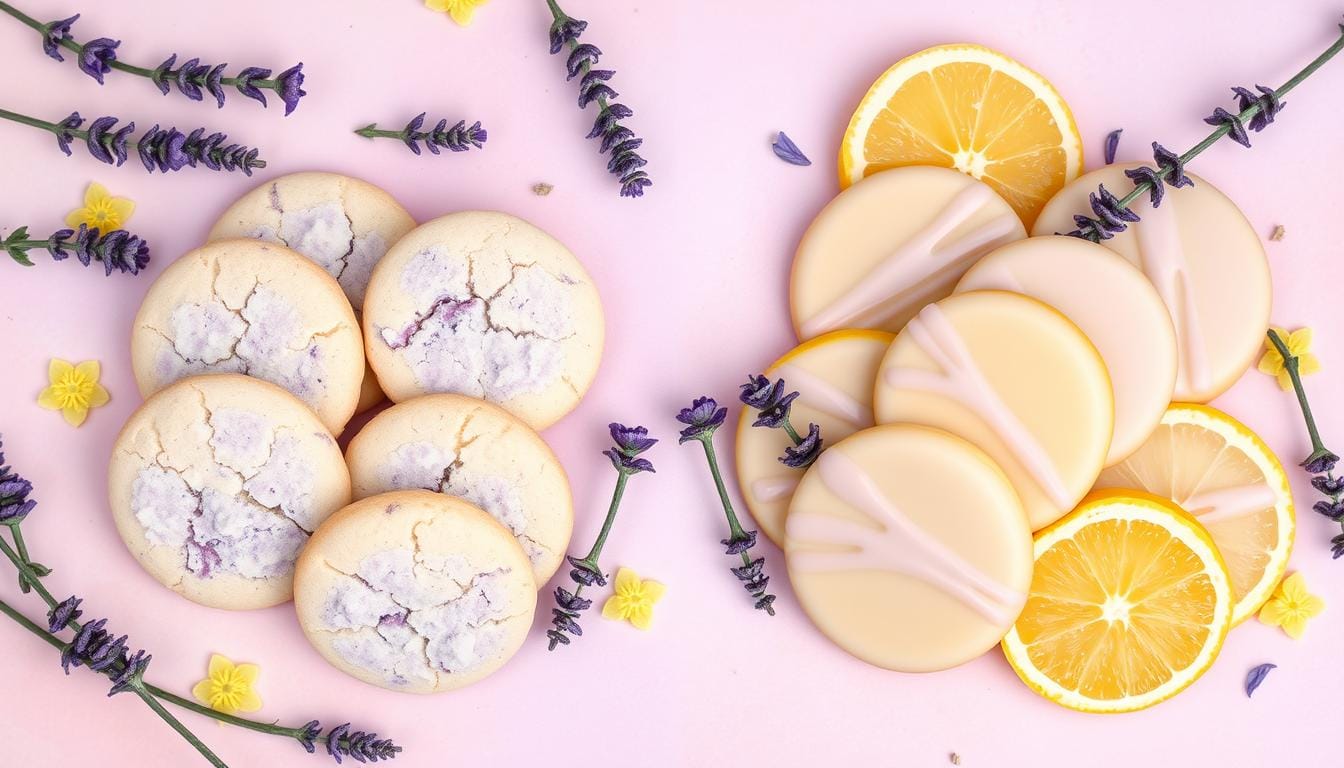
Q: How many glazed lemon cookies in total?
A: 6